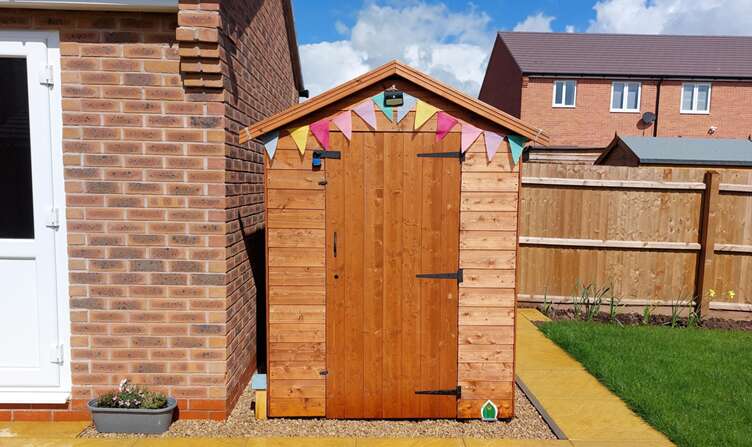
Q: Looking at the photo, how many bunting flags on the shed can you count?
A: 12